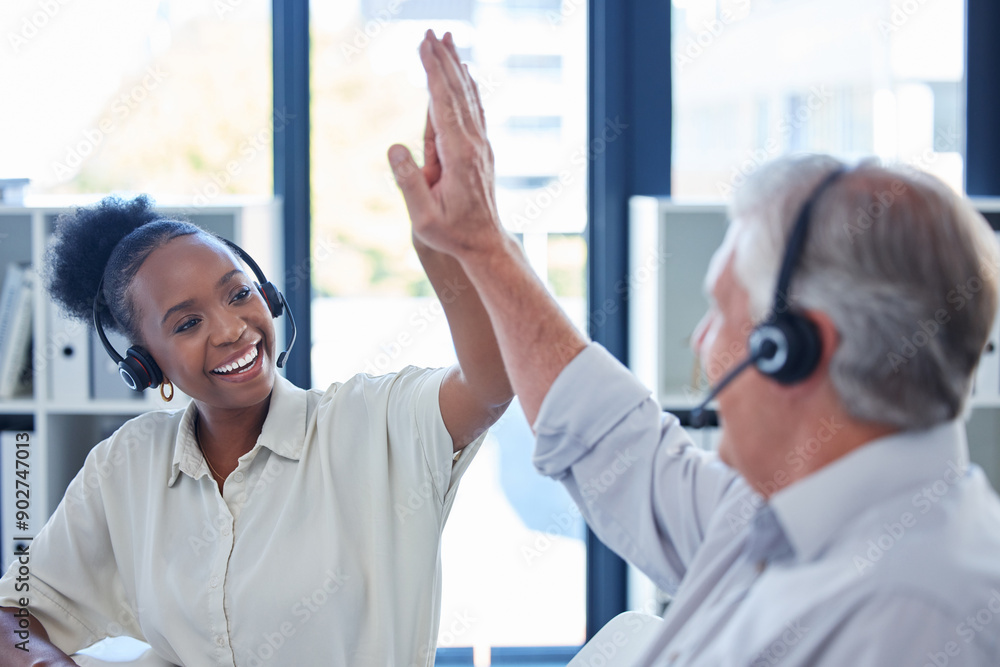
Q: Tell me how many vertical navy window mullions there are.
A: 3